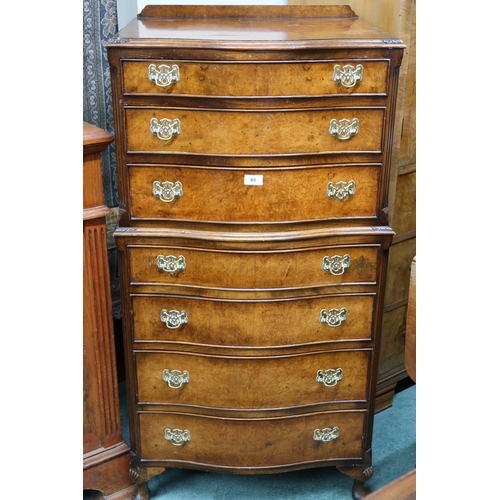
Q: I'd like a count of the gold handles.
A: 14